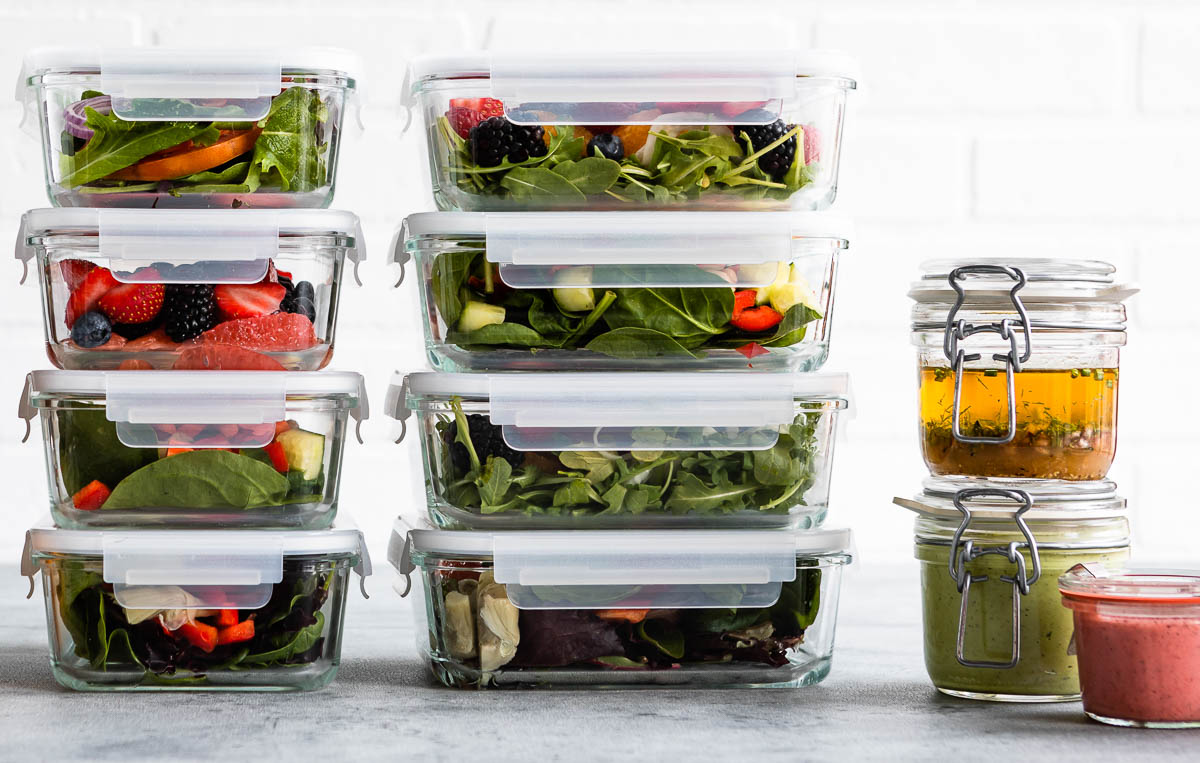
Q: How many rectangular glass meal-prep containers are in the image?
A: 8